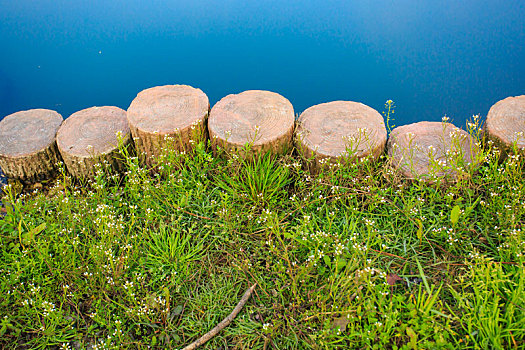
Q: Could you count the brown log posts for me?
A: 7